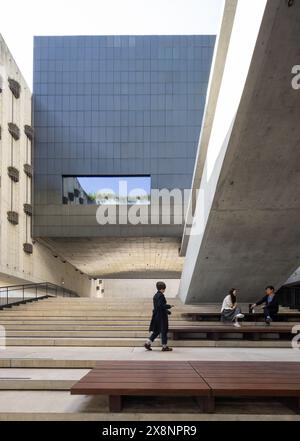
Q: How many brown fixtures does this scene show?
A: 8